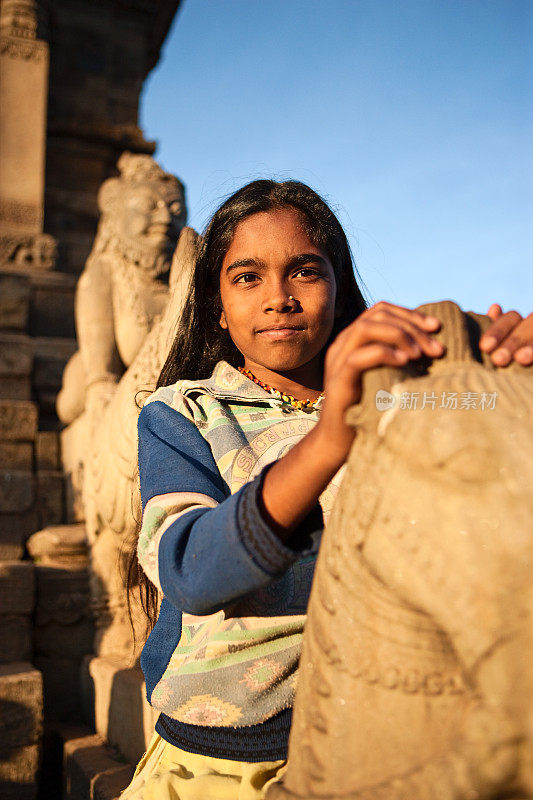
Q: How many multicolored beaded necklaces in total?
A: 1